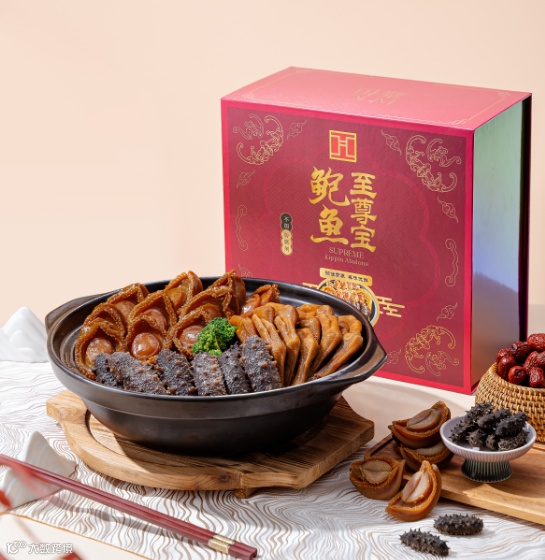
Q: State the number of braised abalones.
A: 9